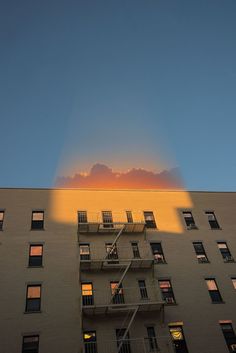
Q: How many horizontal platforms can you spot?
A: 3